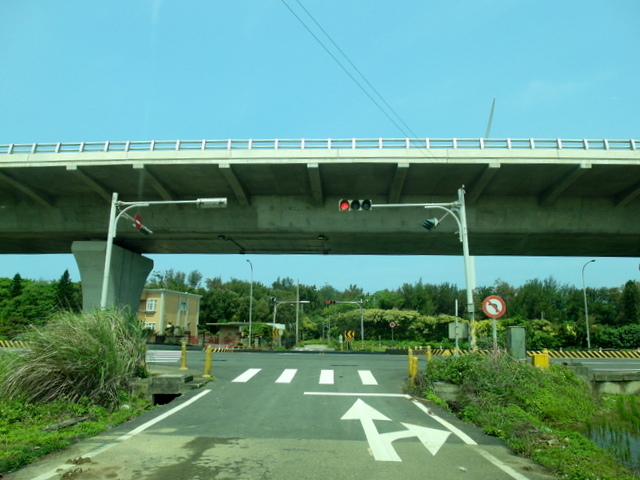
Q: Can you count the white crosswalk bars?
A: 4